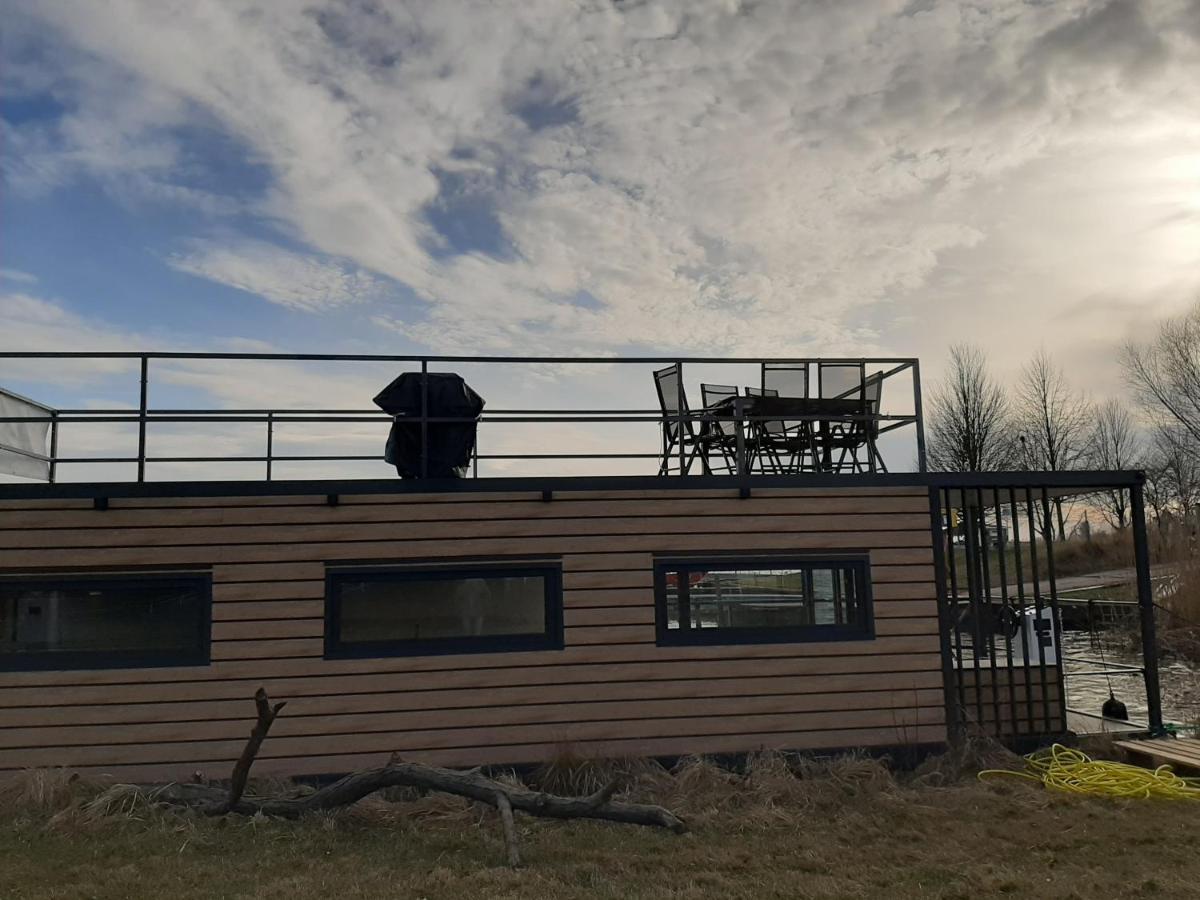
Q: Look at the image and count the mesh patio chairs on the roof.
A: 6